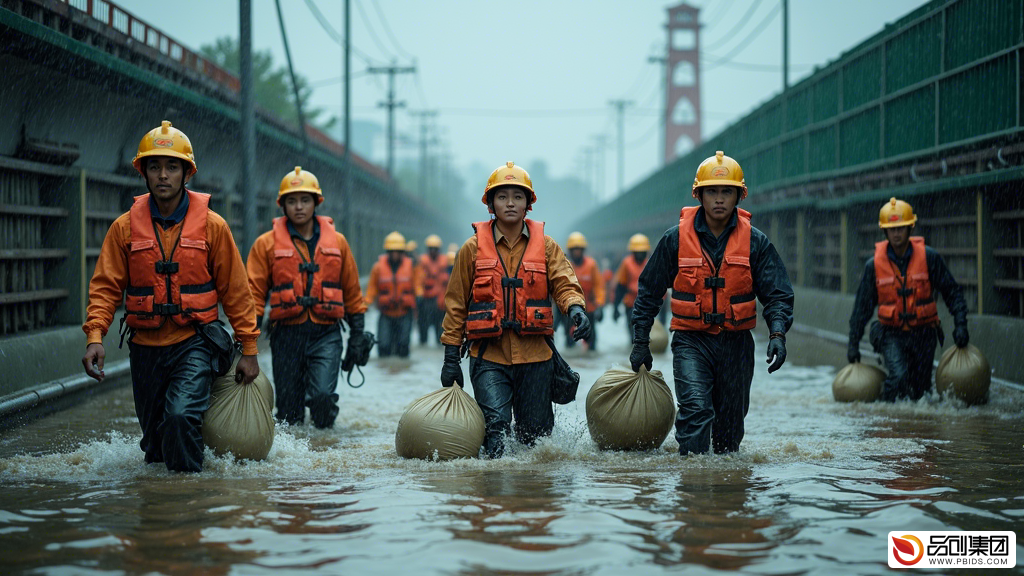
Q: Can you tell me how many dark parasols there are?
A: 0